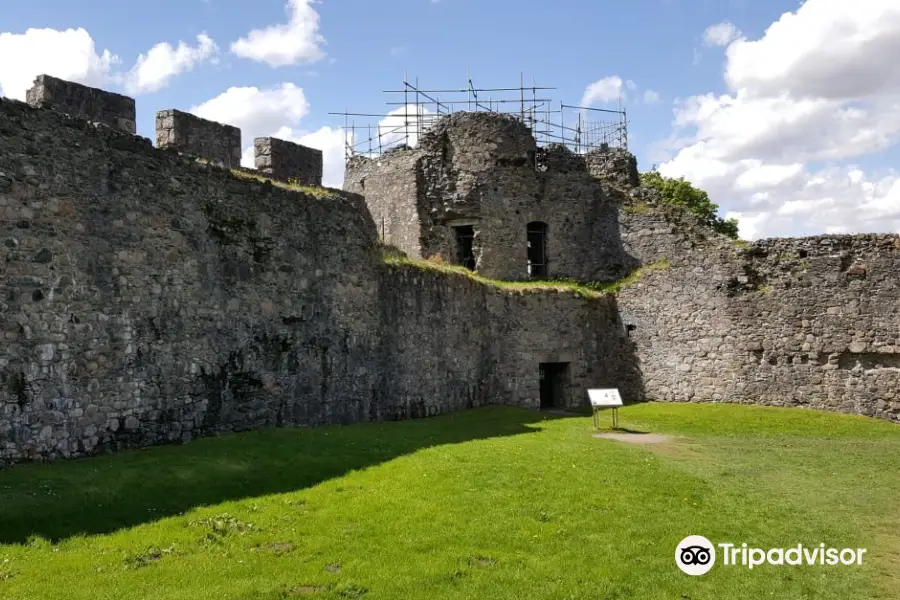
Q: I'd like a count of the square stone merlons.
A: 3